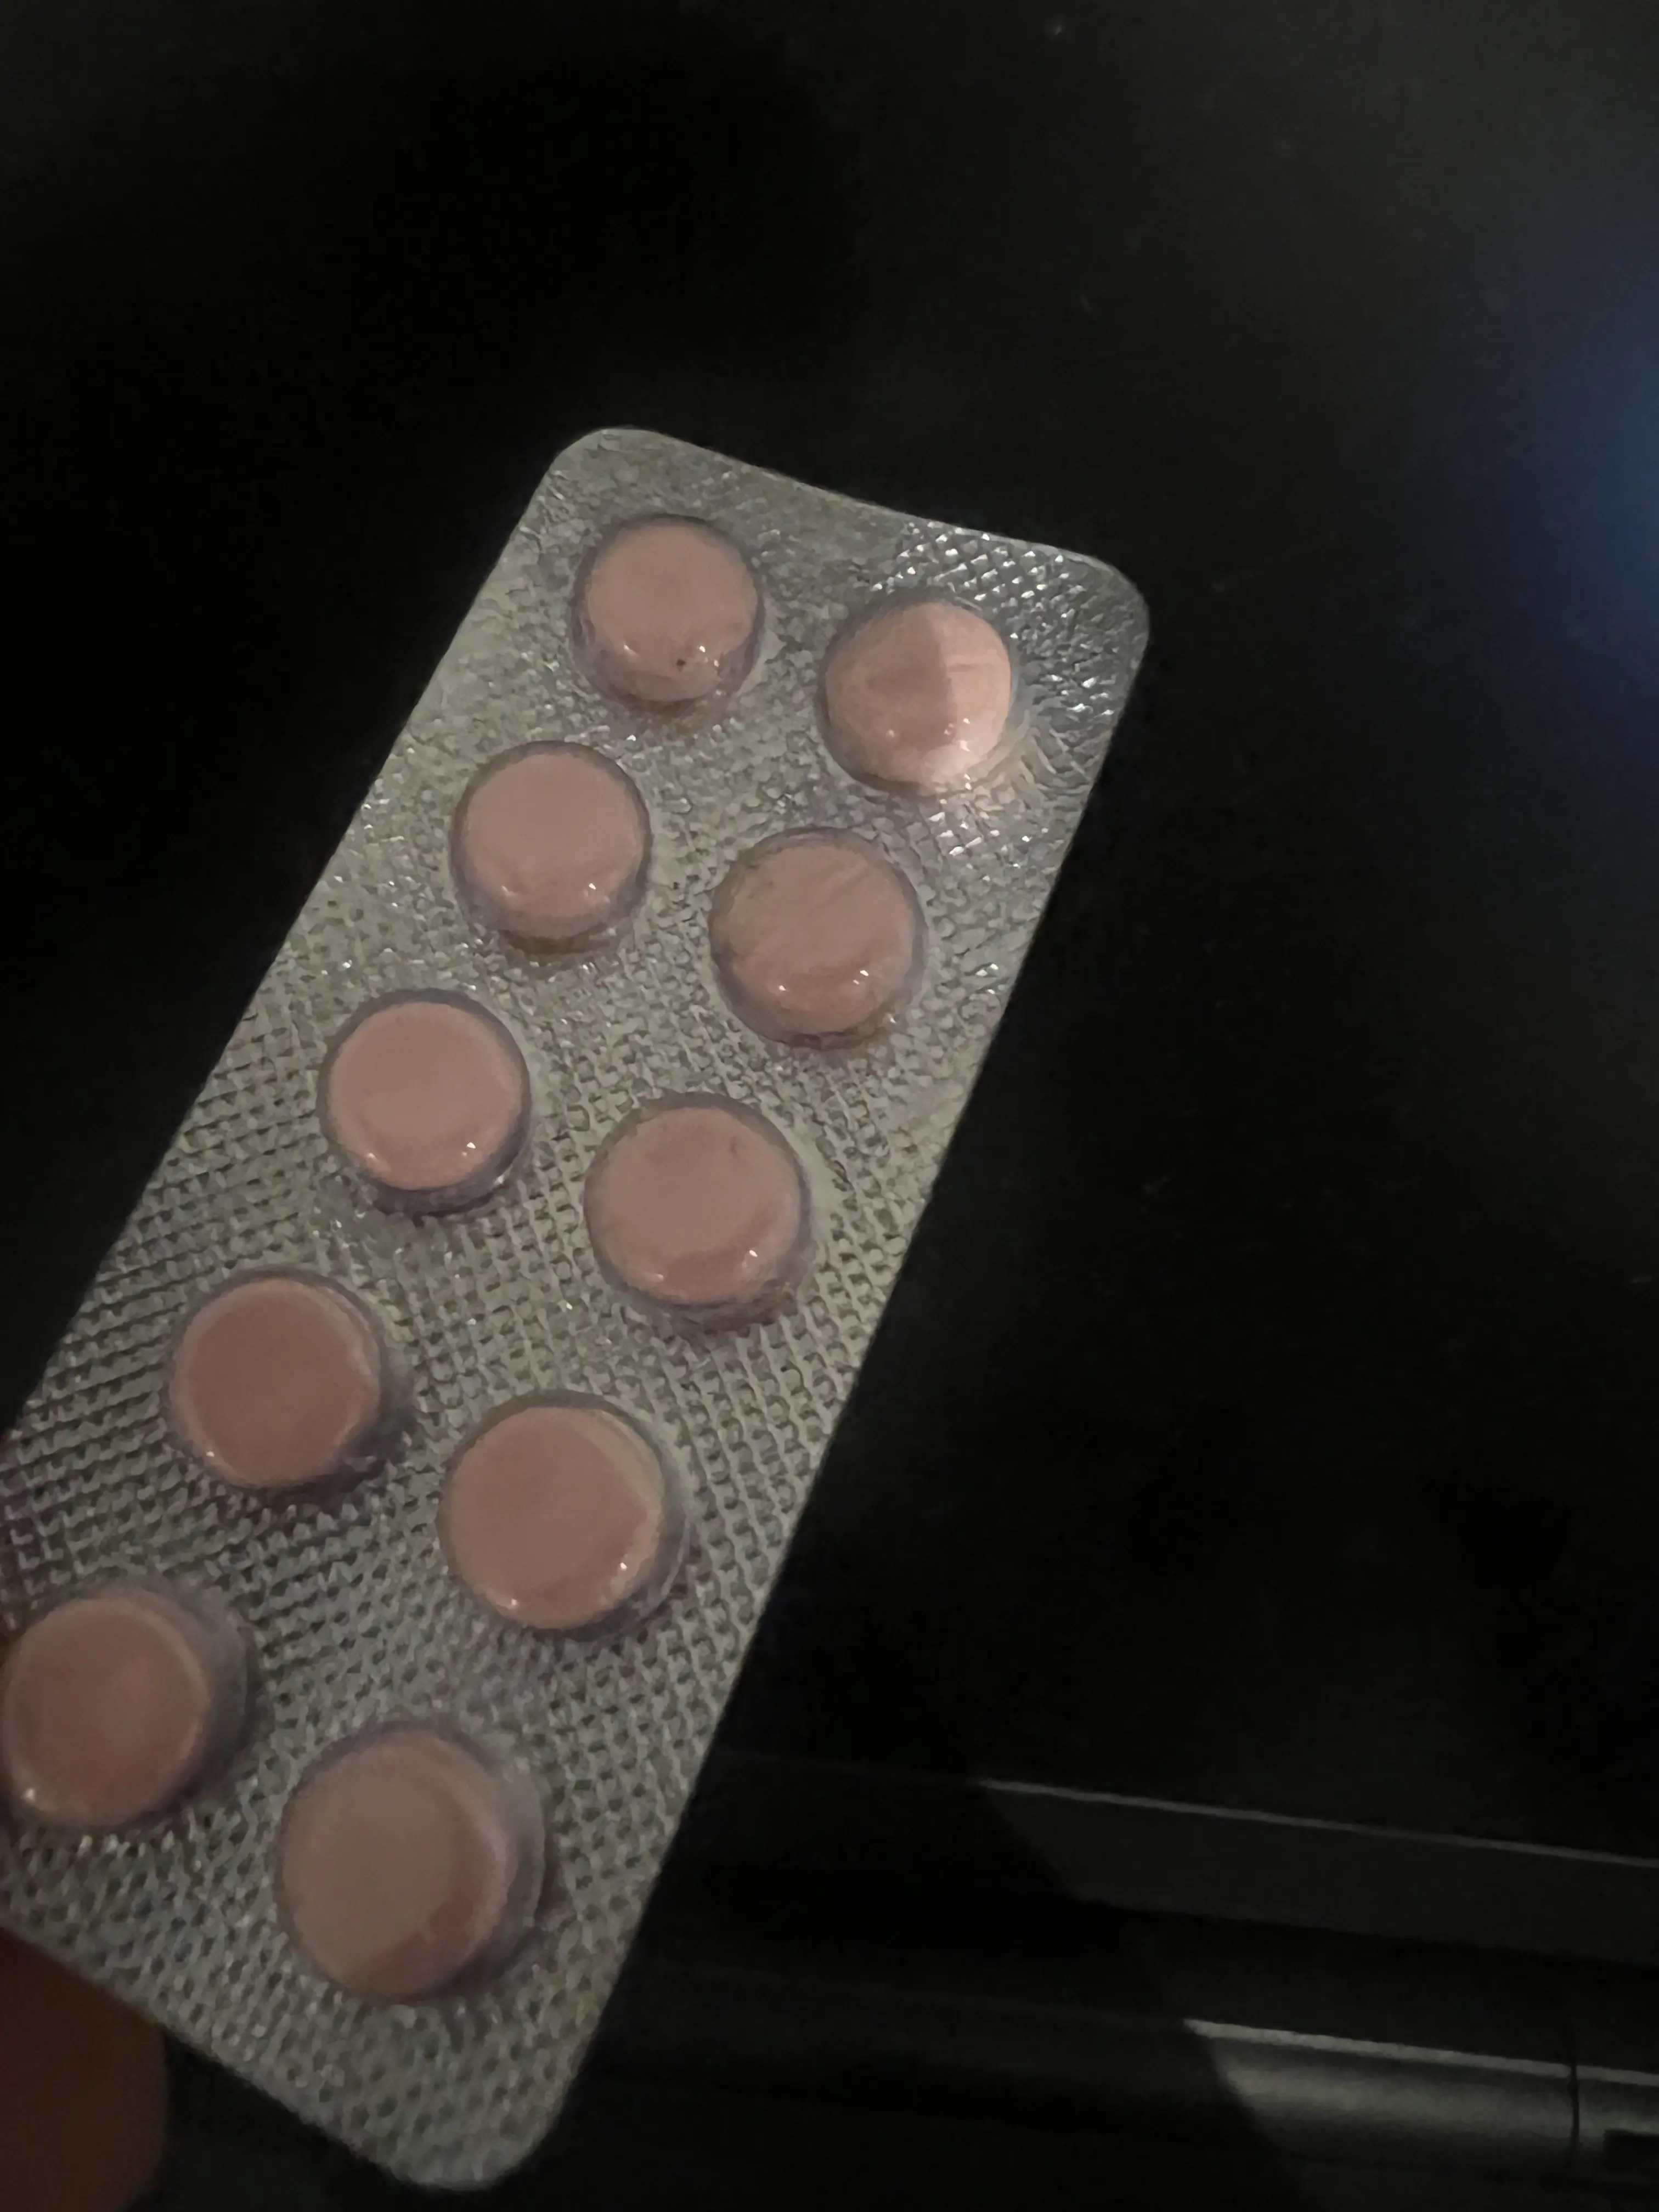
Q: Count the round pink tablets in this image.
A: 10